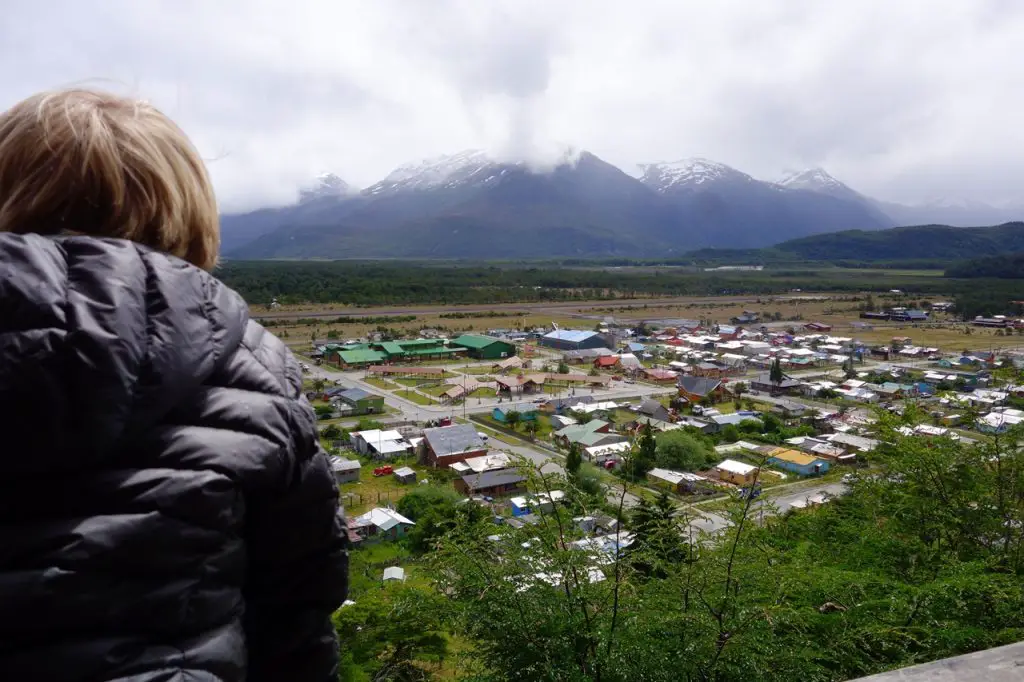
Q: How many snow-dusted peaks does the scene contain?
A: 4